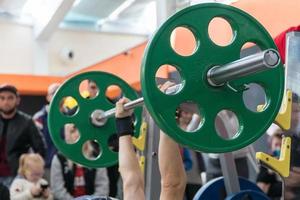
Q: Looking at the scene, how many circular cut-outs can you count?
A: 14